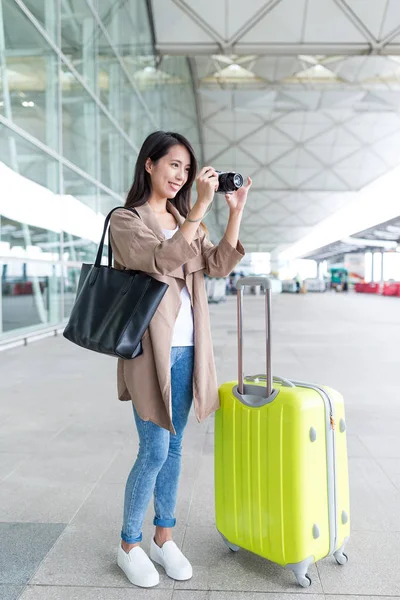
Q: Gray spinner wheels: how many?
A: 3